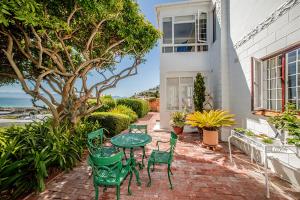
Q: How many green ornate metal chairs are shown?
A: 4